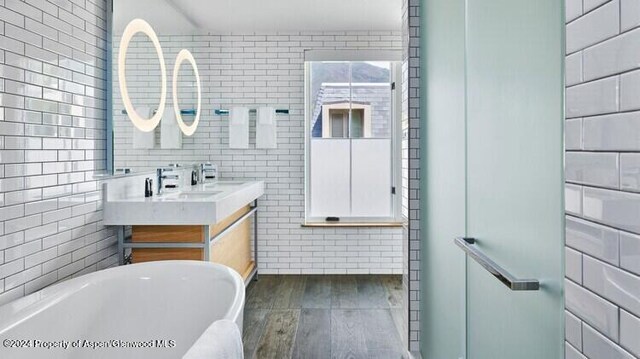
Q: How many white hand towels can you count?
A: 2